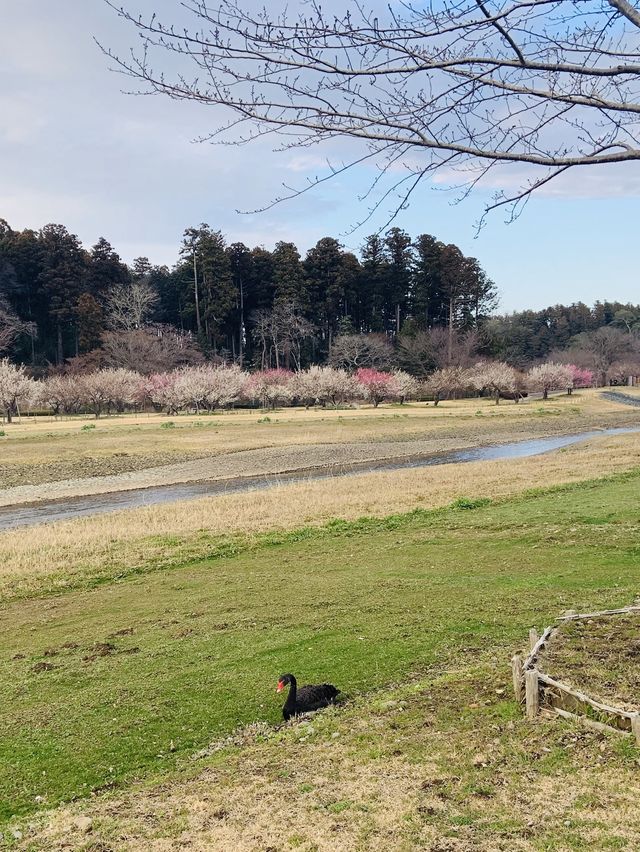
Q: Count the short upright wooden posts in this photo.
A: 4